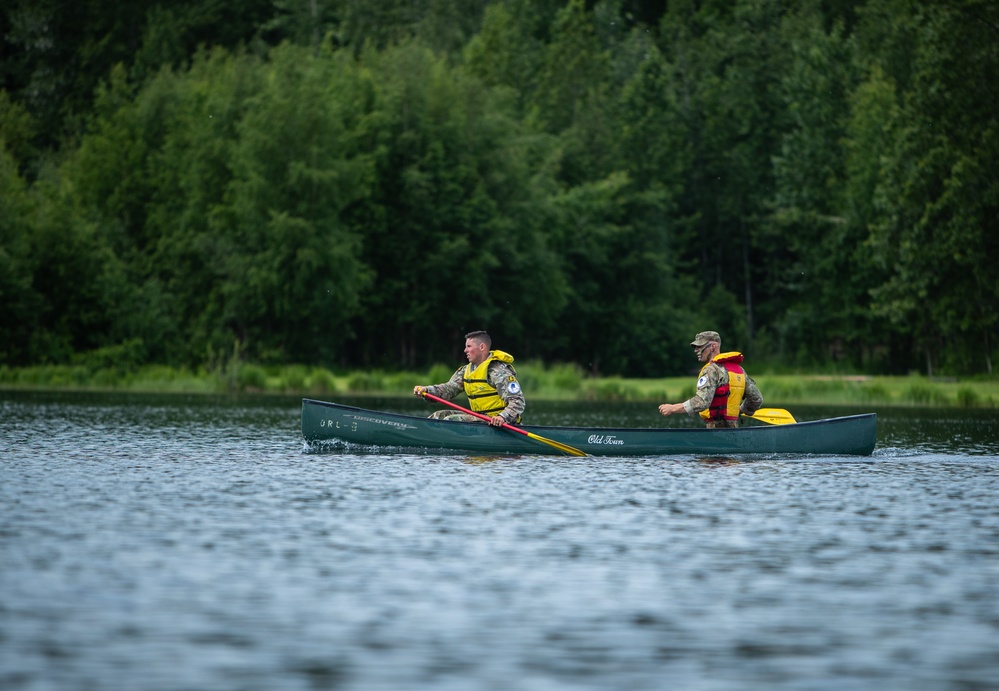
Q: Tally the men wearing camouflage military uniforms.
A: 2